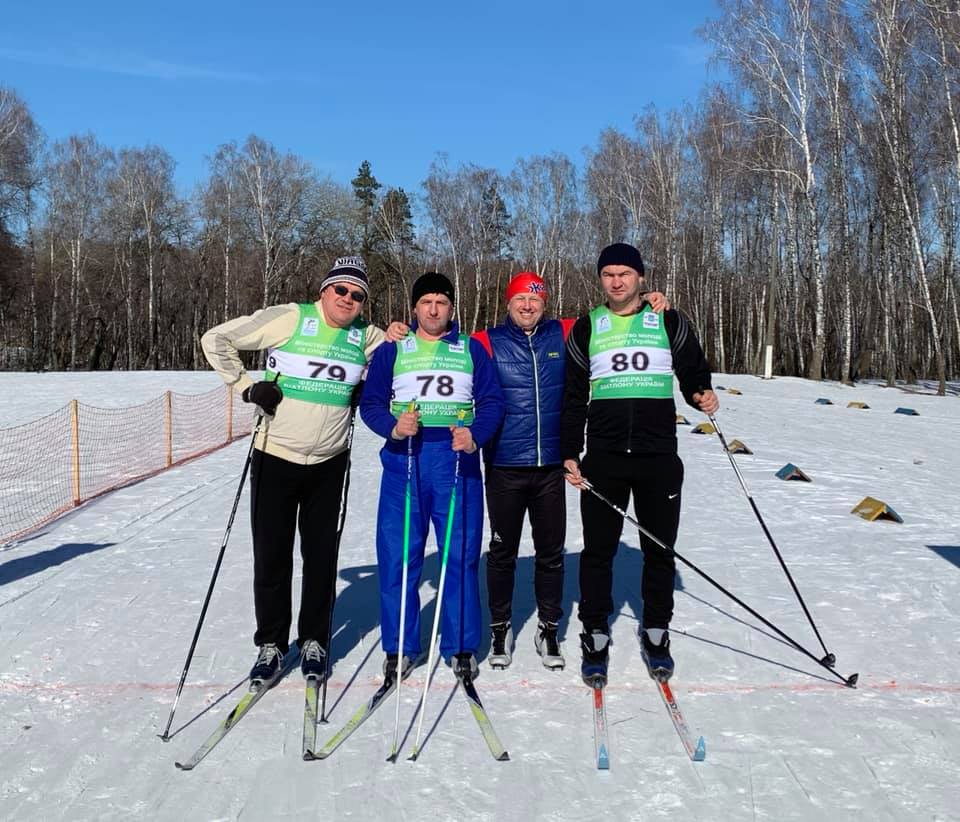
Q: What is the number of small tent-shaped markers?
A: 10